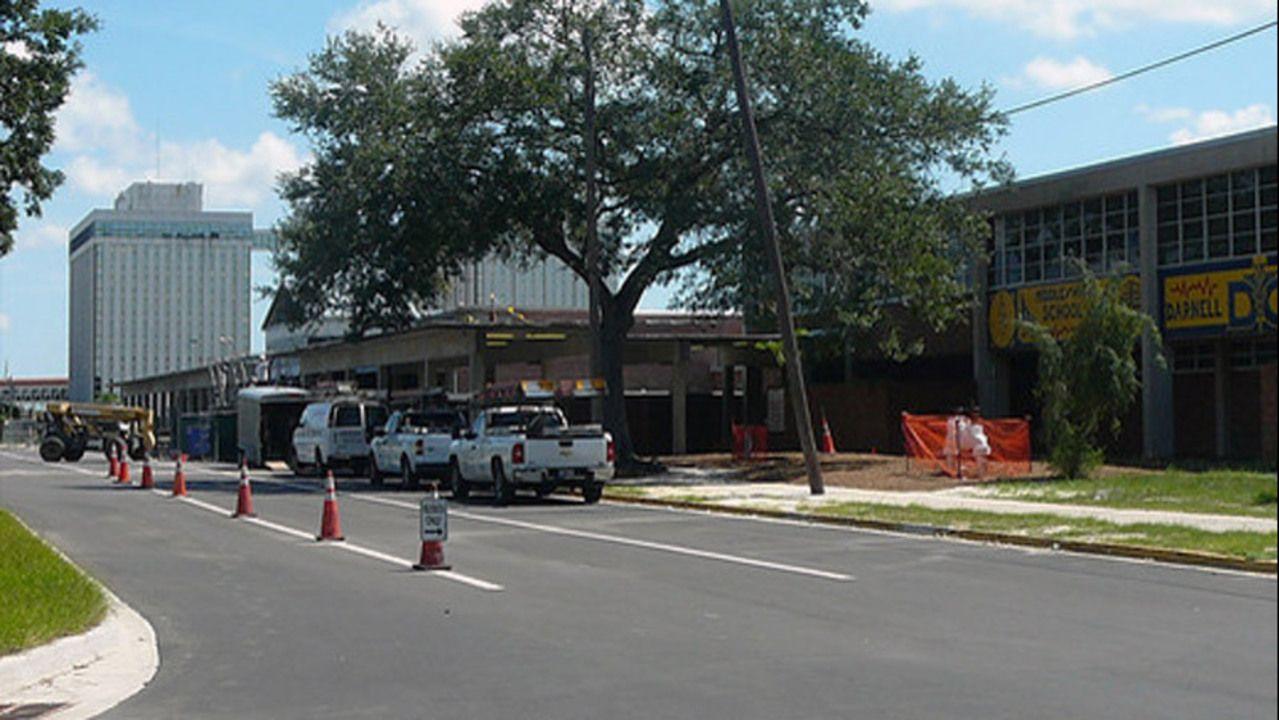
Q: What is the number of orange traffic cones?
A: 8